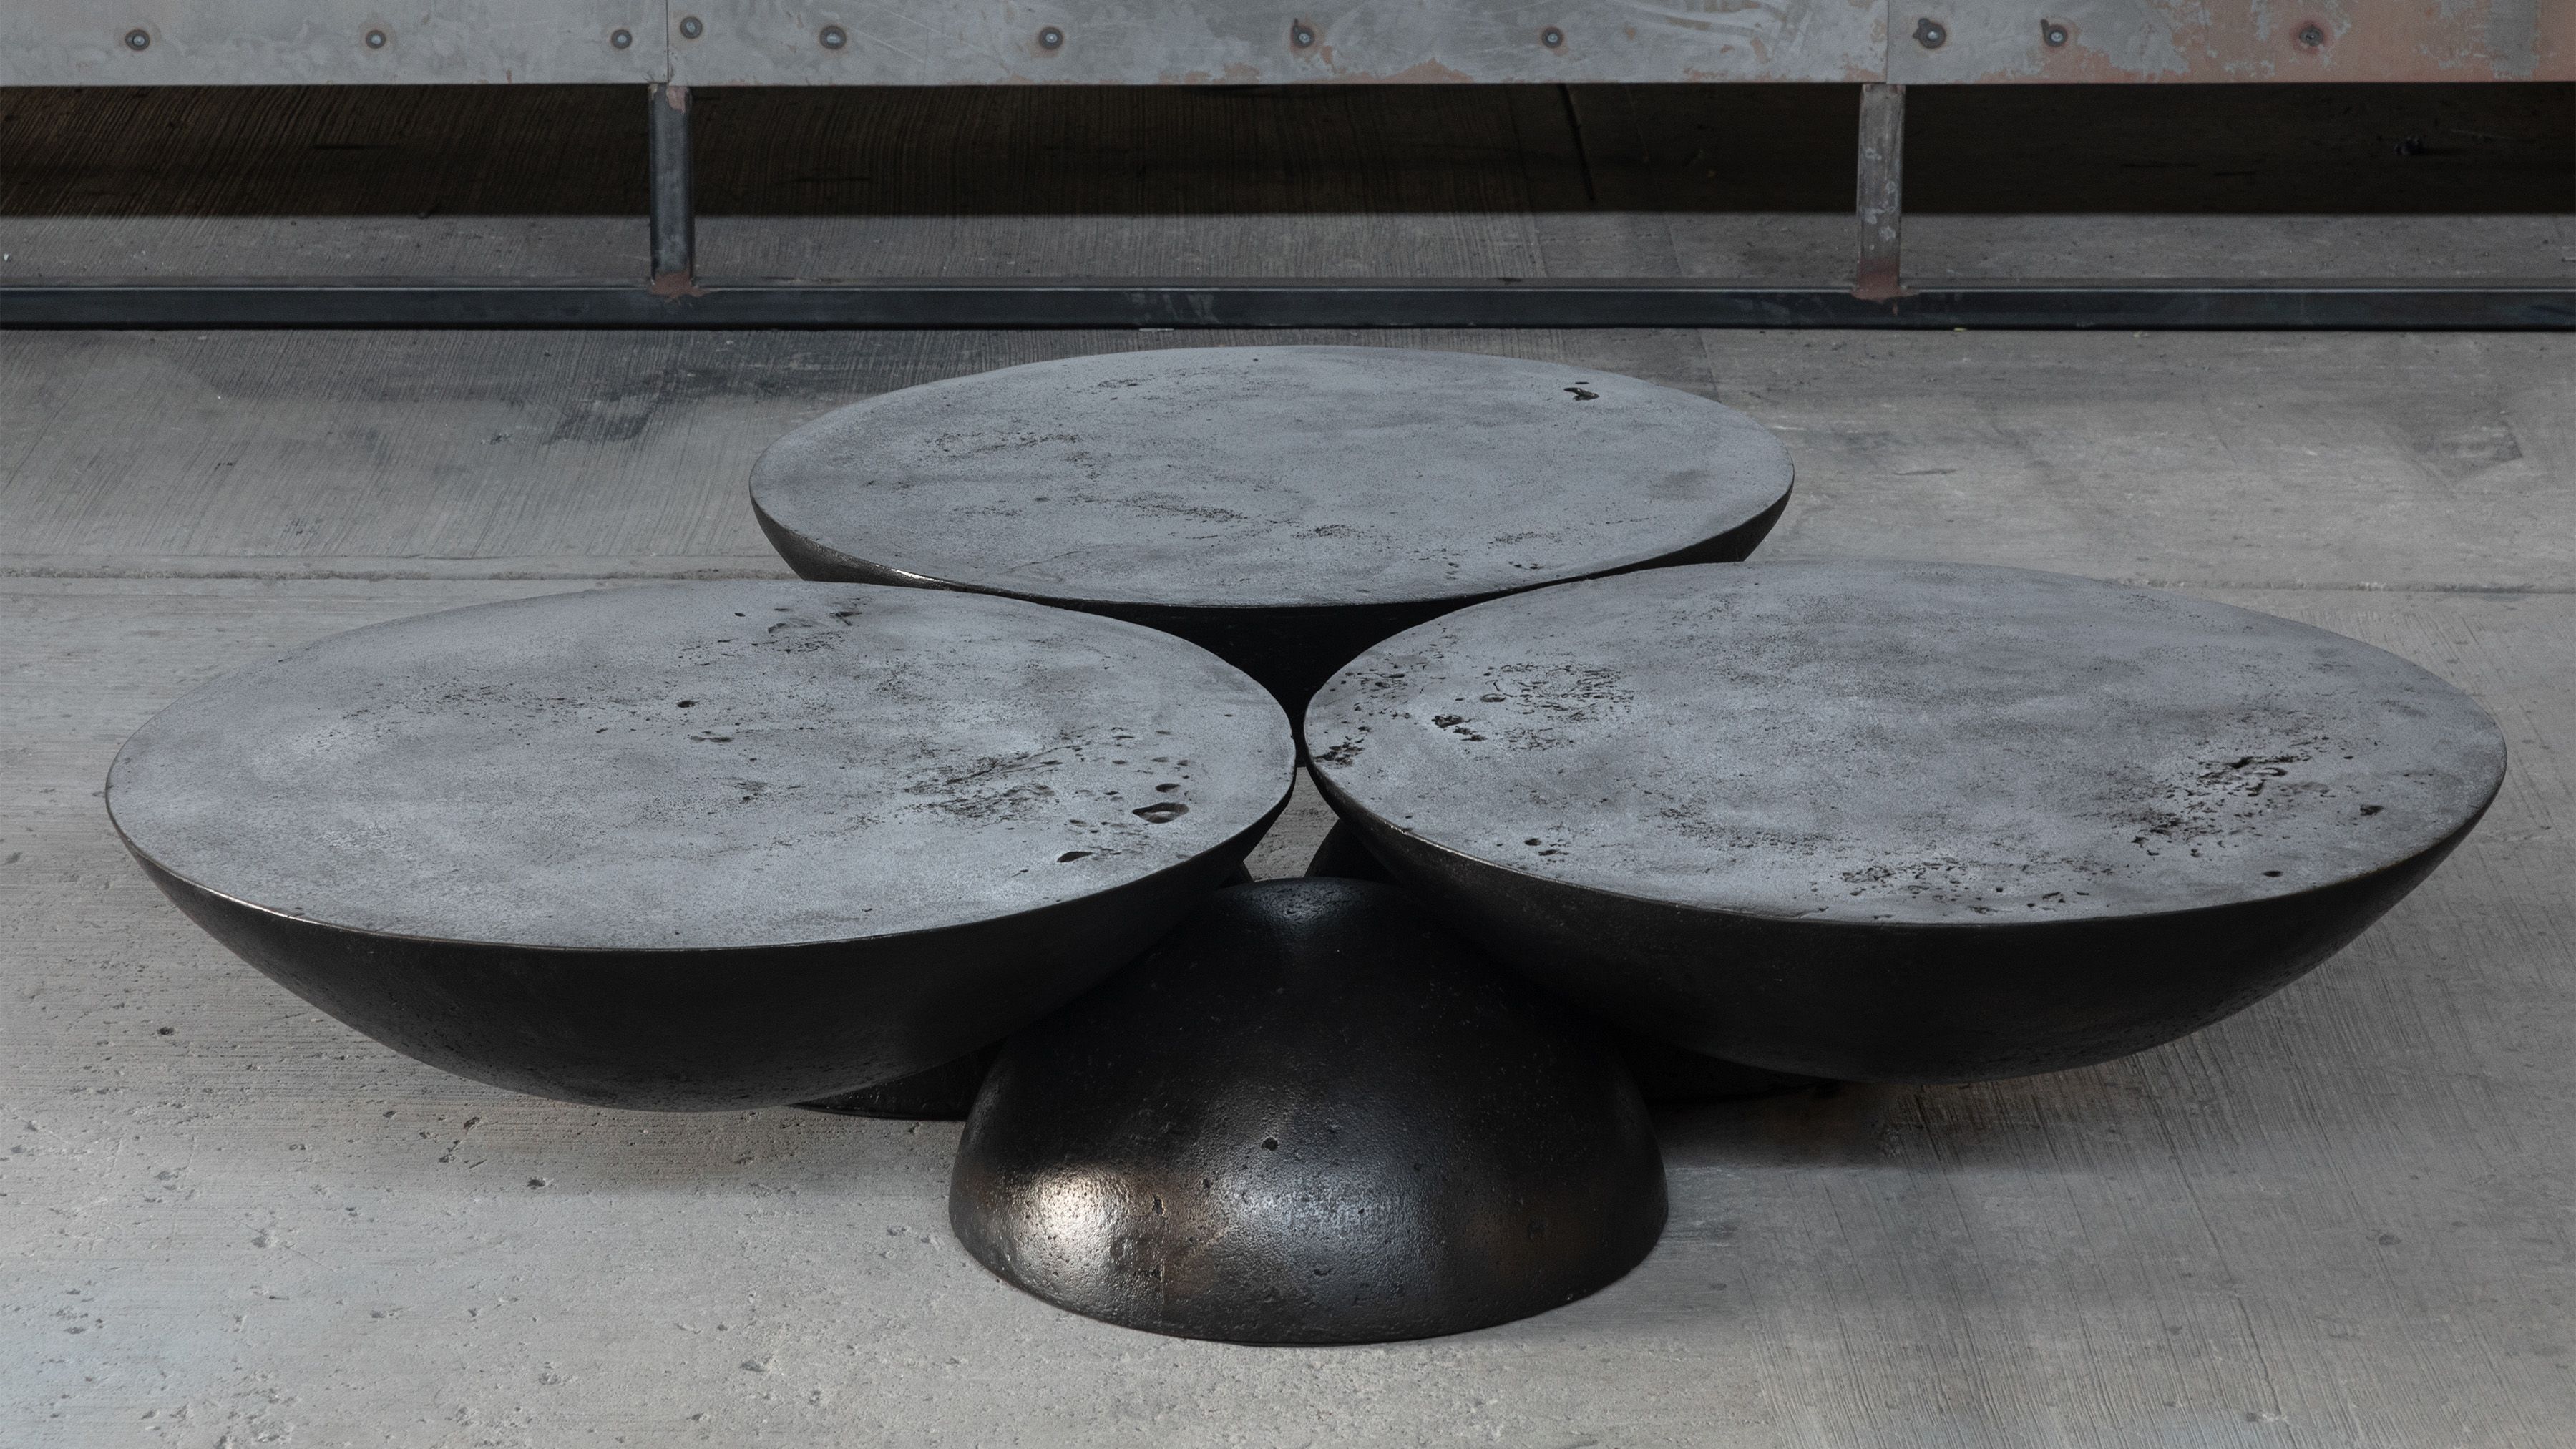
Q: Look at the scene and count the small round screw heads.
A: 11